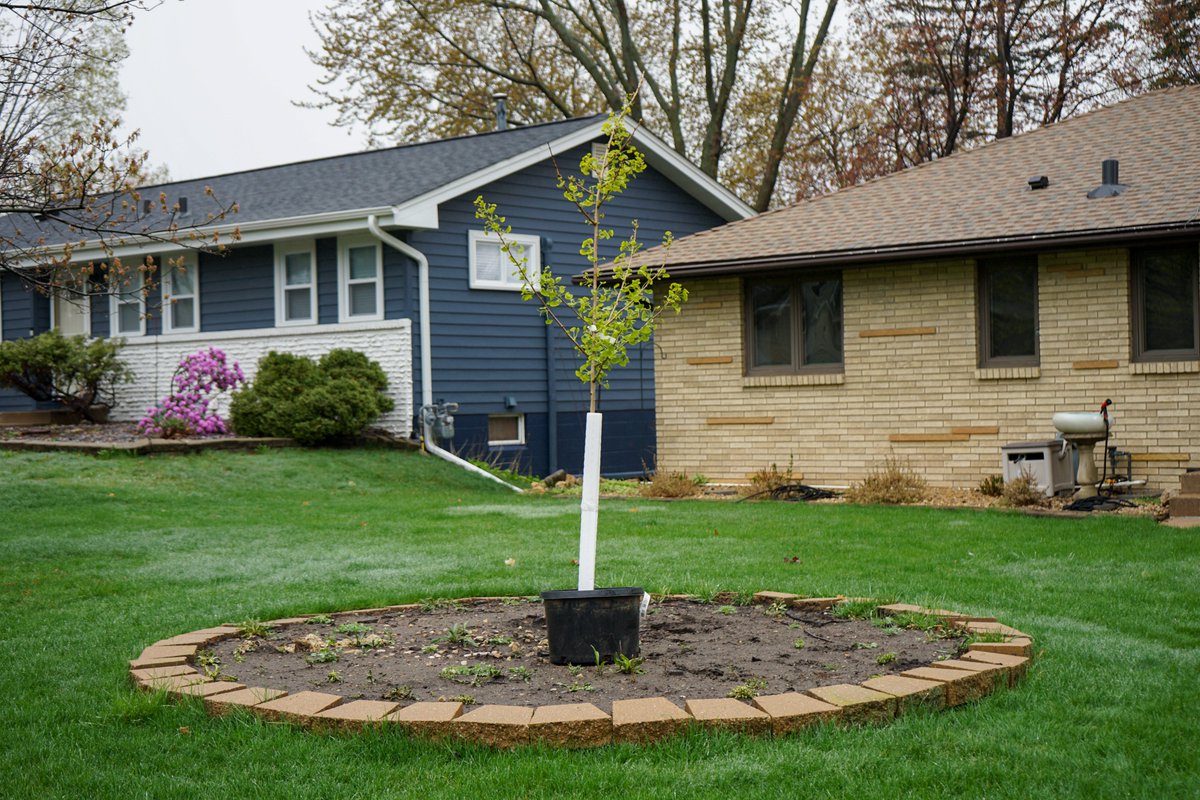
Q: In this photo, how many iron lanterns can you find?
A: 0